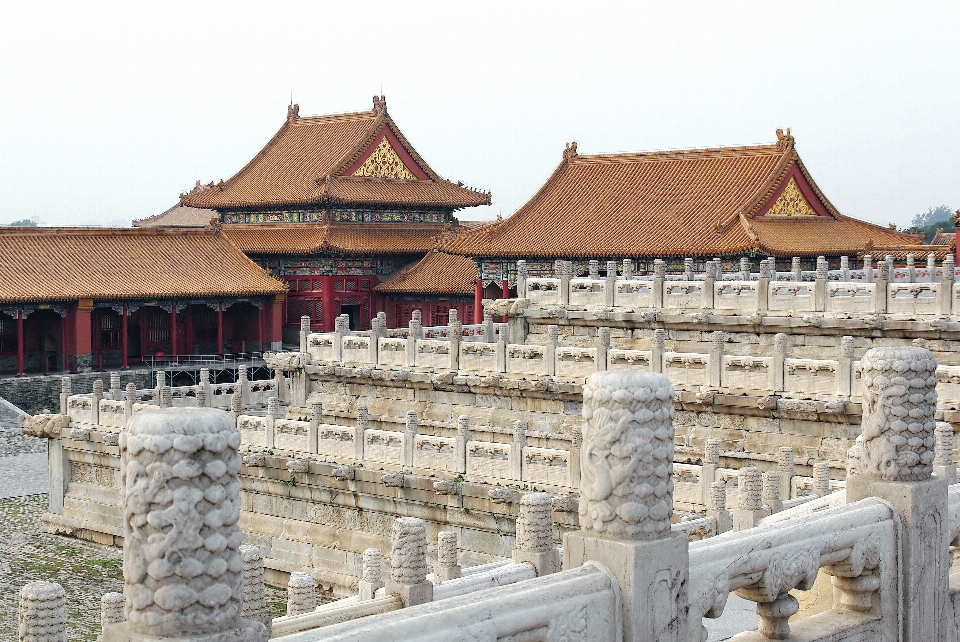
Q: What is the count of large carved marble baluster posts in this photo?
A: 3